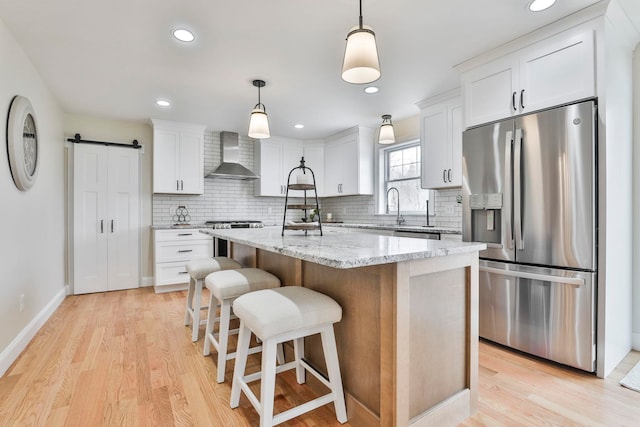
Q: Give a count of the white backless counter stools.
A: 3